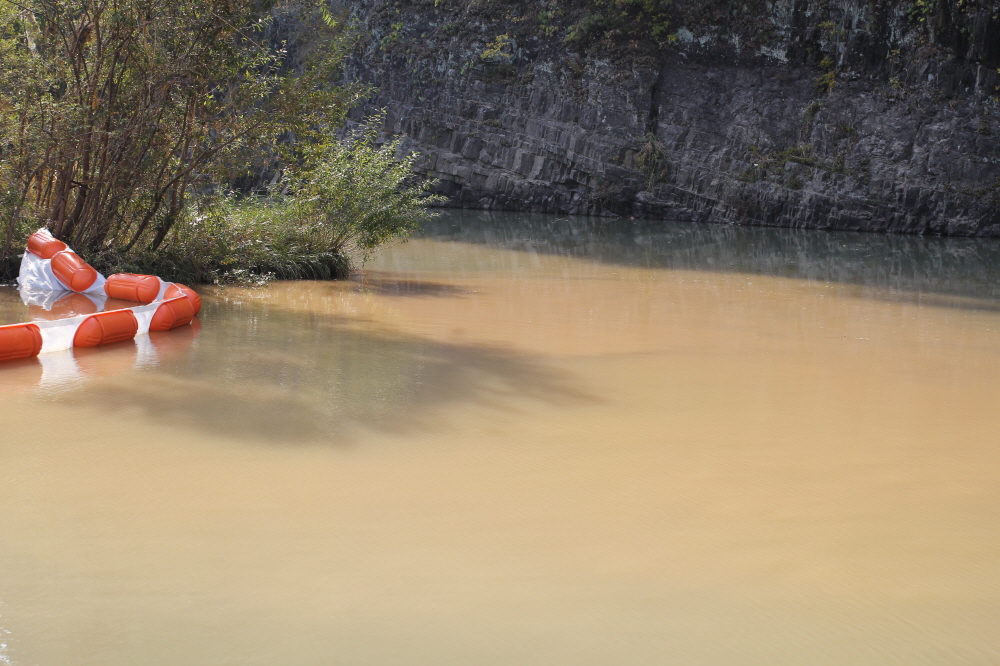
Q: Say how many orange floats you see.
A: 7